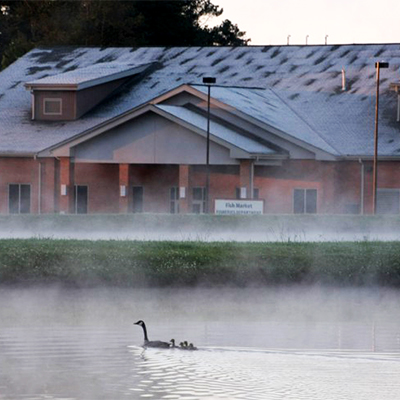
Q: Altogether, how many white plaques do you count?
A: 4